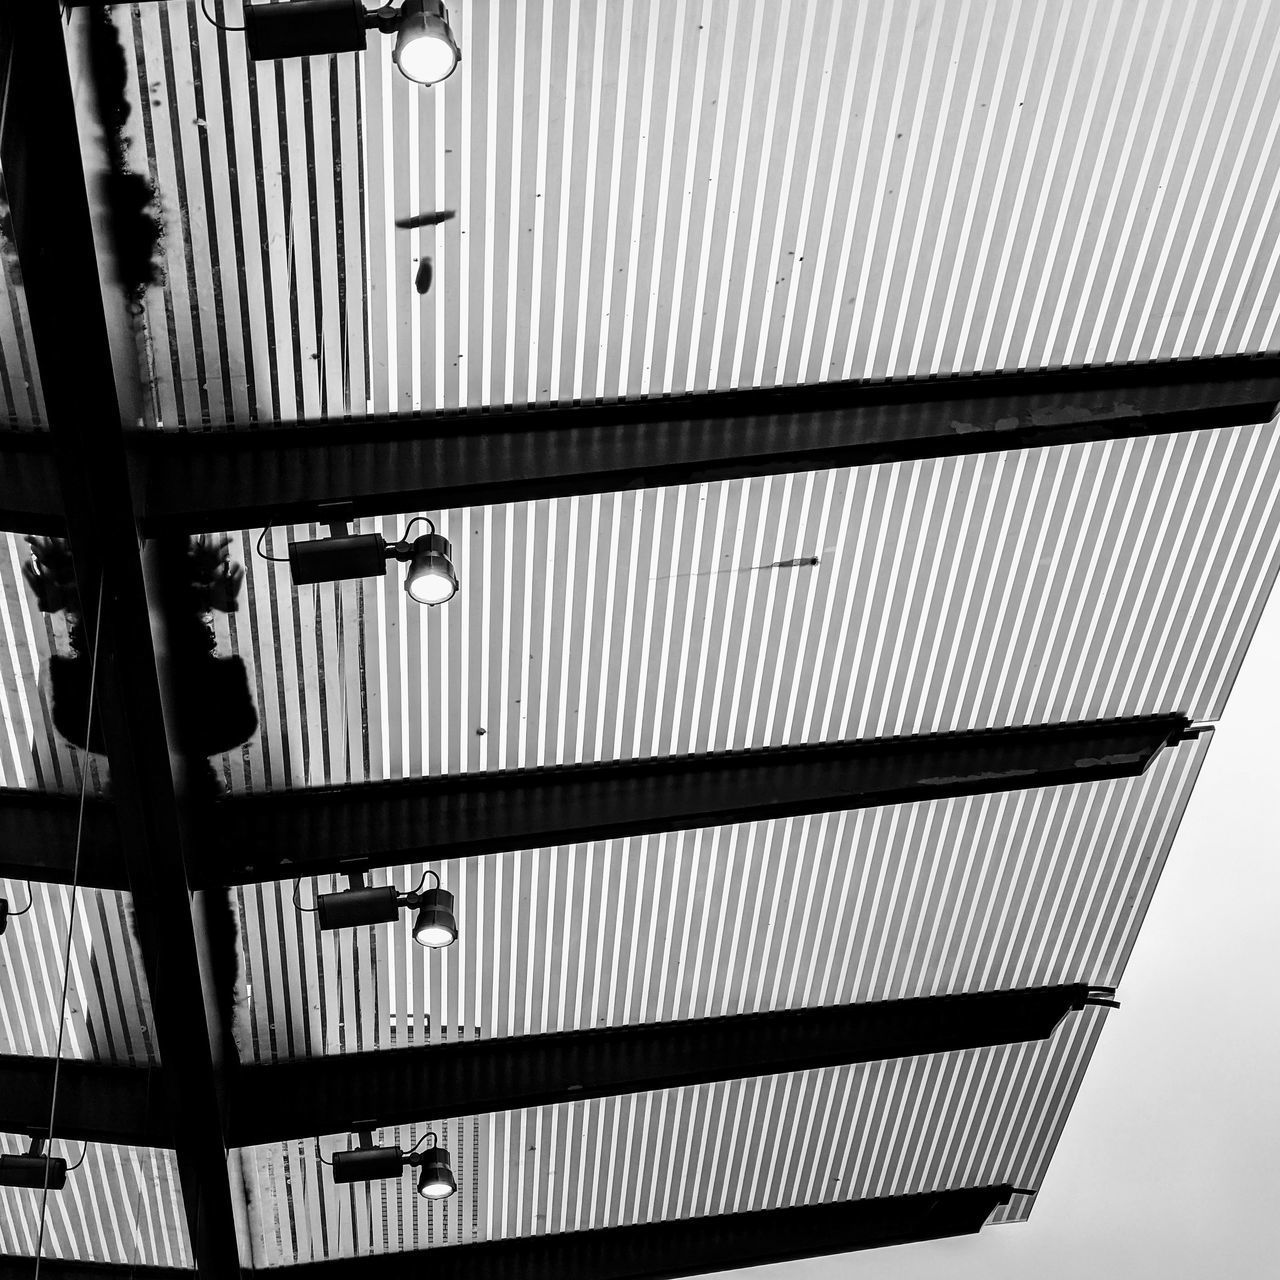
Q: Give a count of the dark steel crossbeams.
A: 4